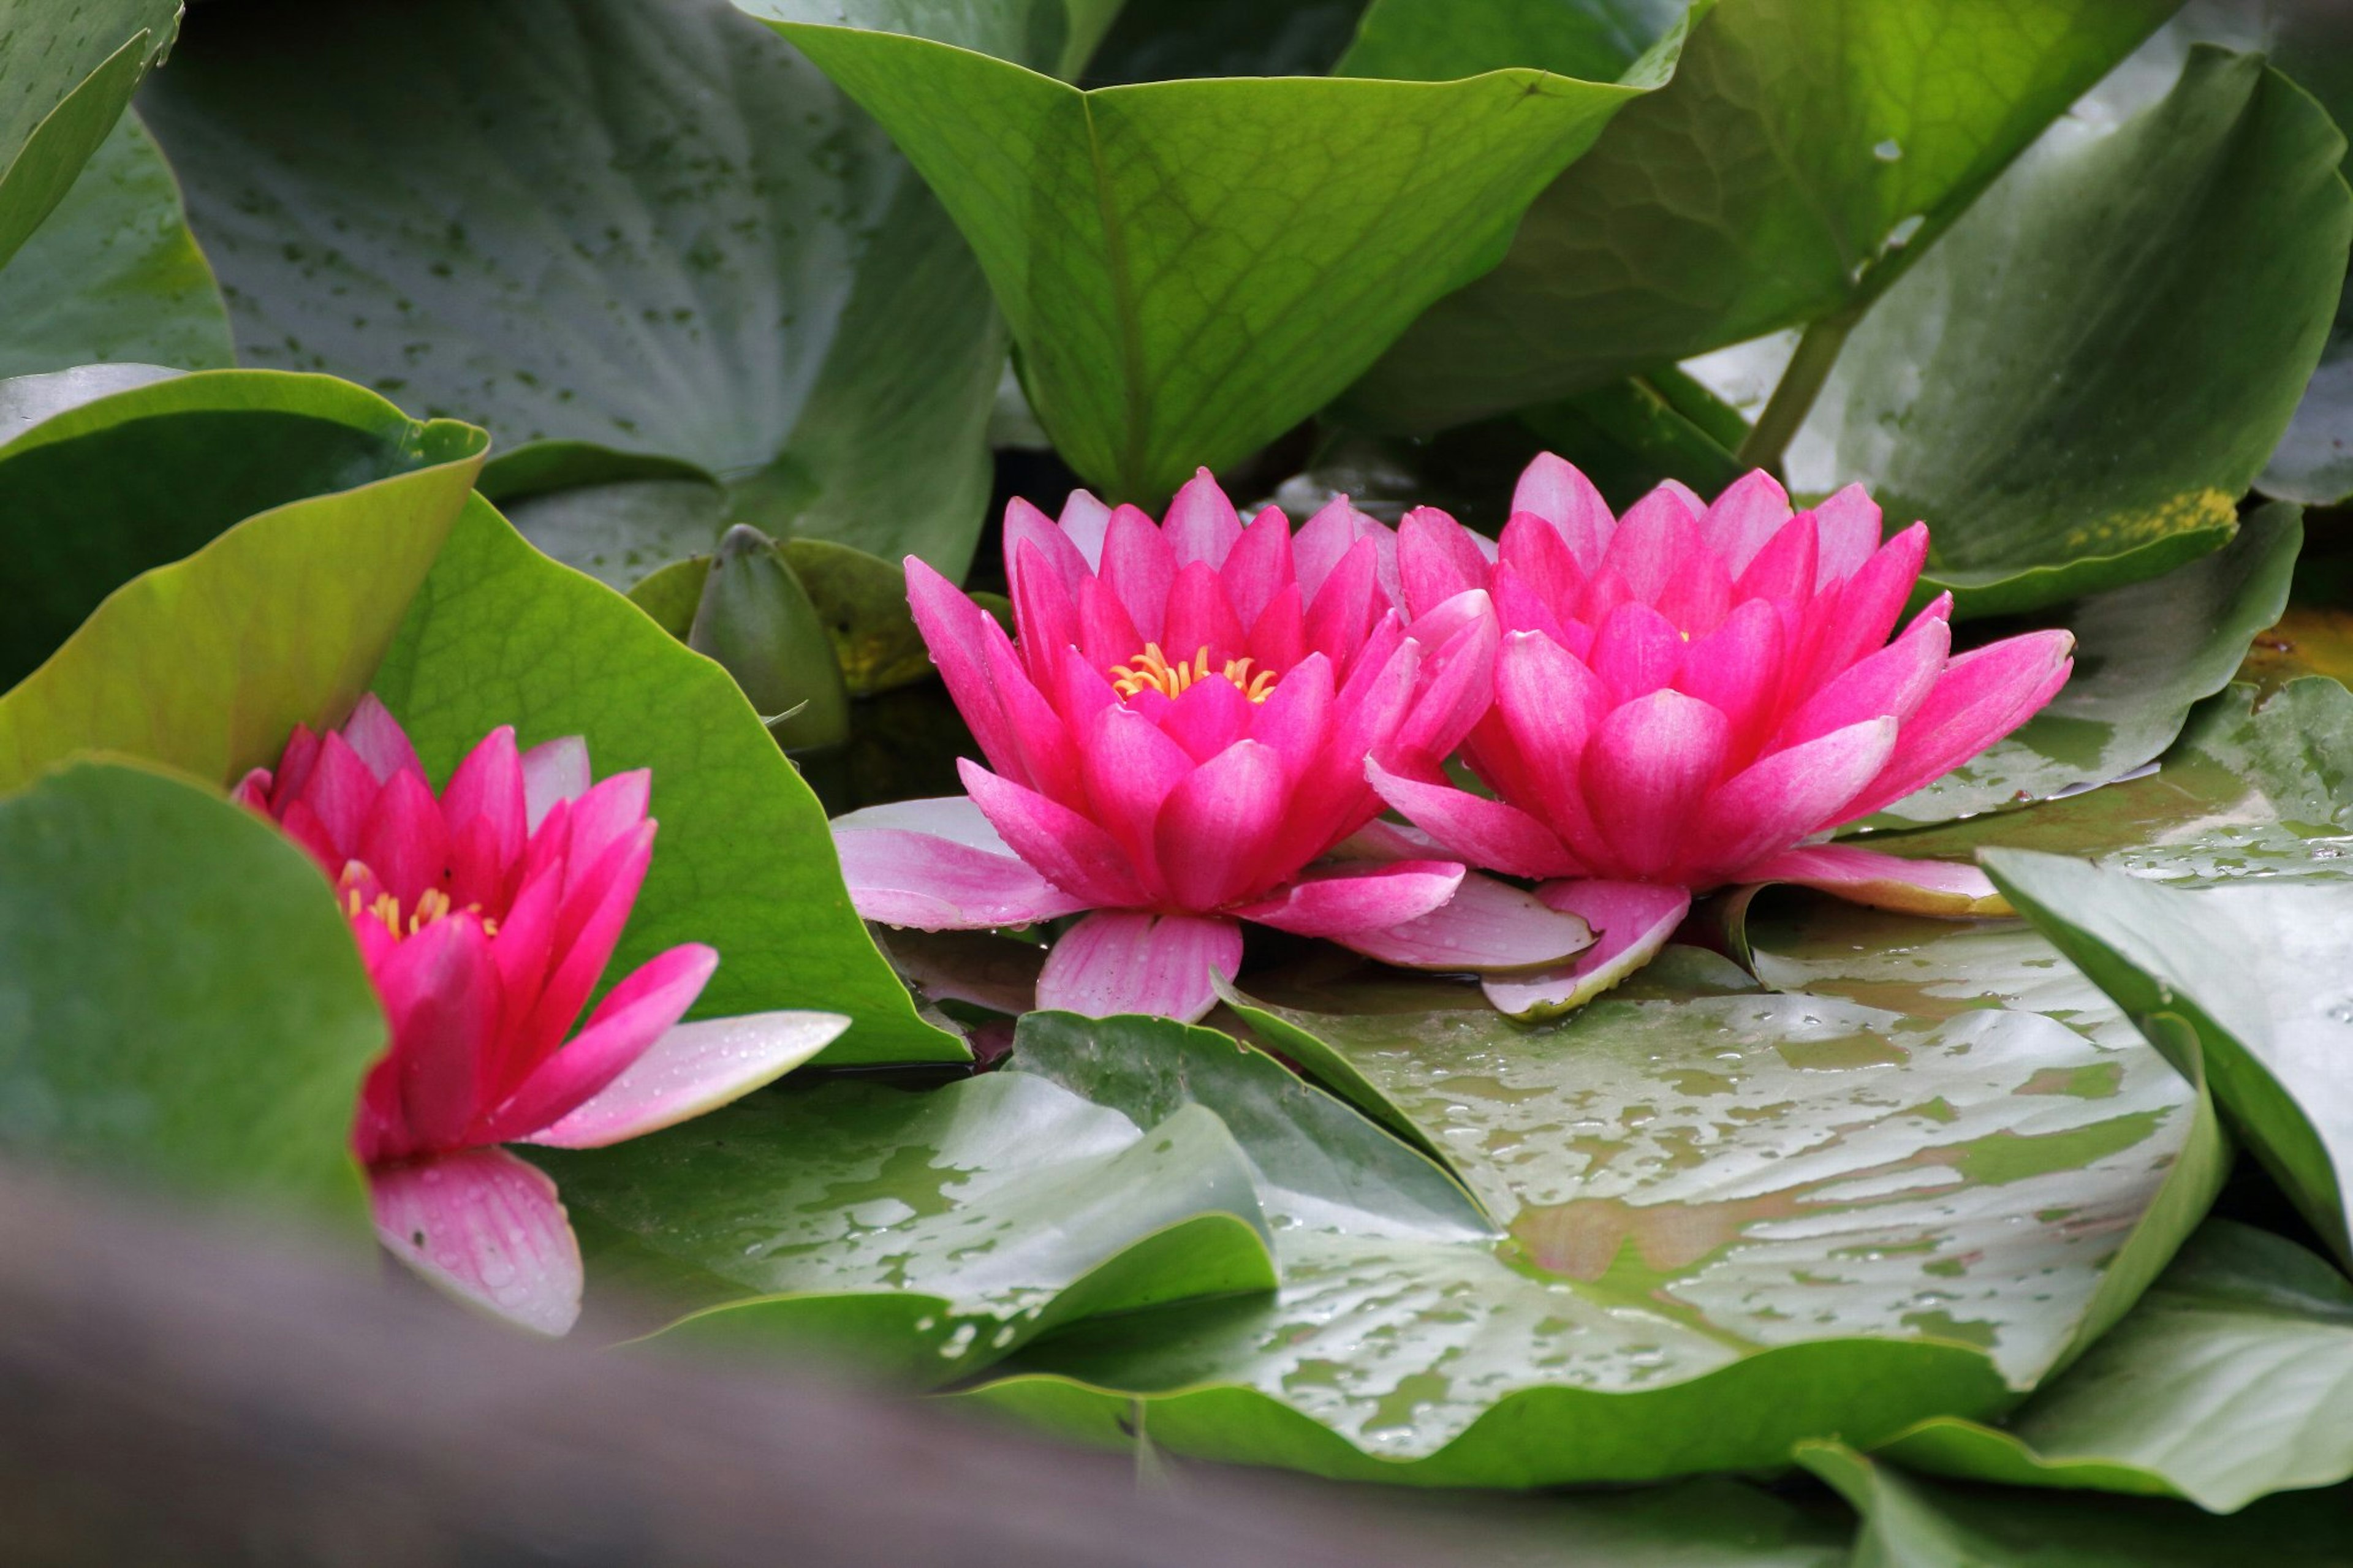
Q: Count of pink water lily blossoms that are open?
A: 3